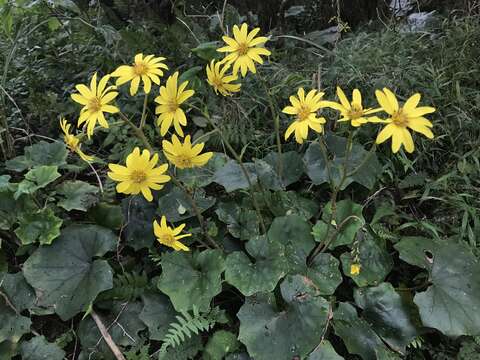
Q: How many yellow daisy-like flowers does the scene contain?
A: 12